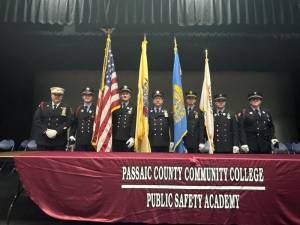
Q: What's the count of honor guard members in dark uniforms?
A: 7